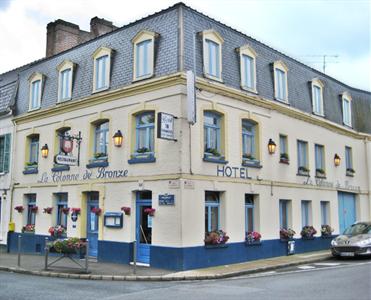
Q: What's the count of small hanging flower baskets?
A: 8